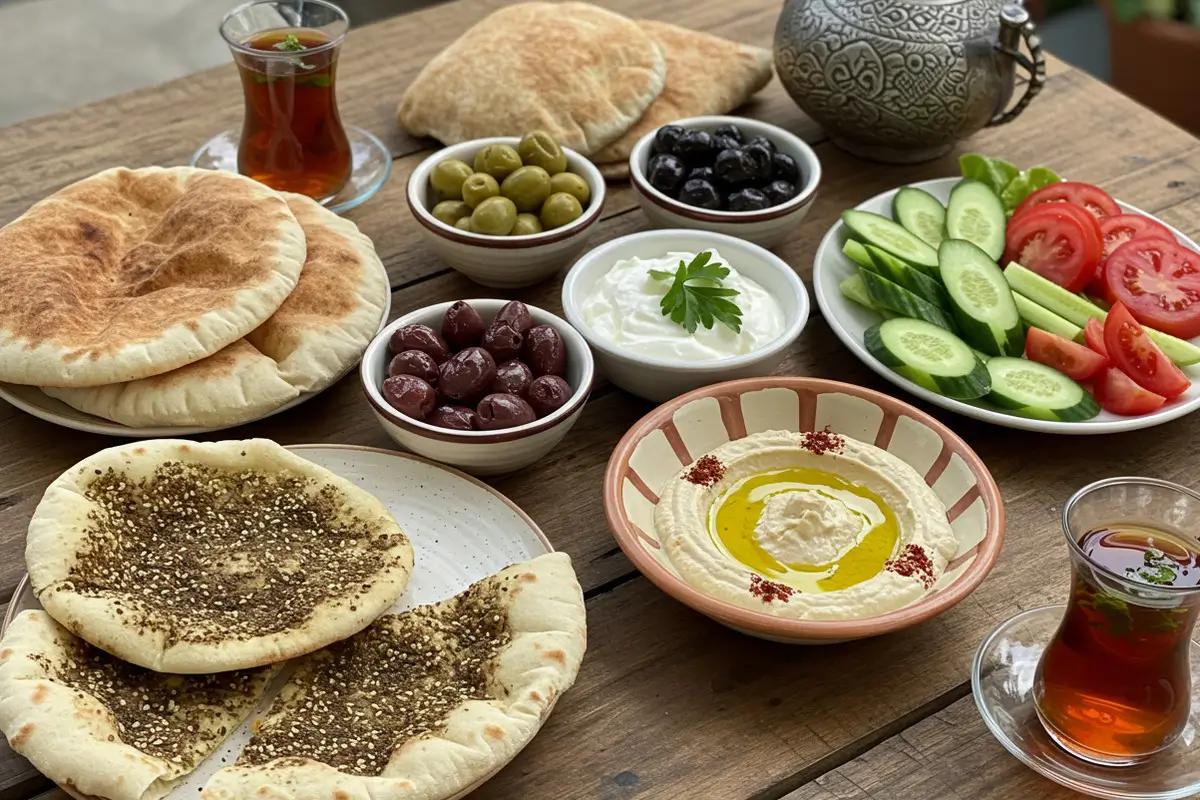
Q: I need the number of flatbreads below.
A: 7